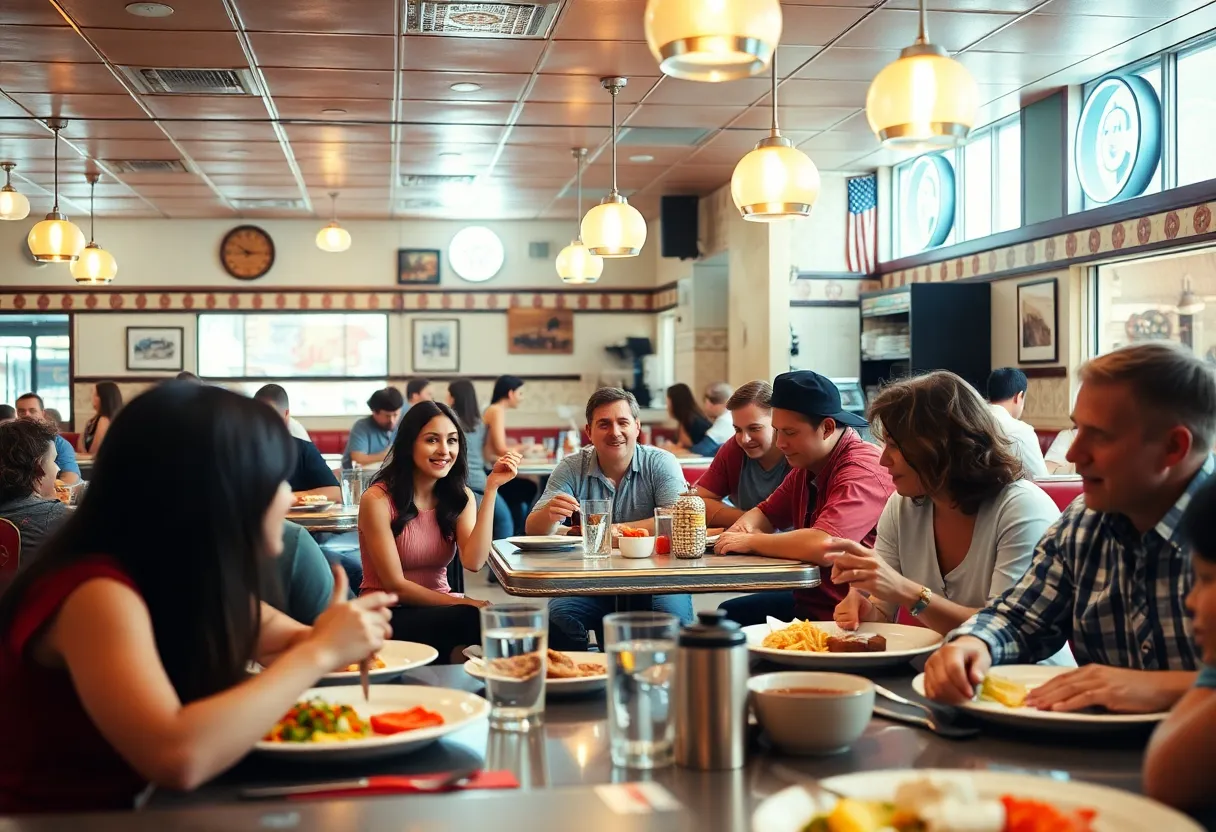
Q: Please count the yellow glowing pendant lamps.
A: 9